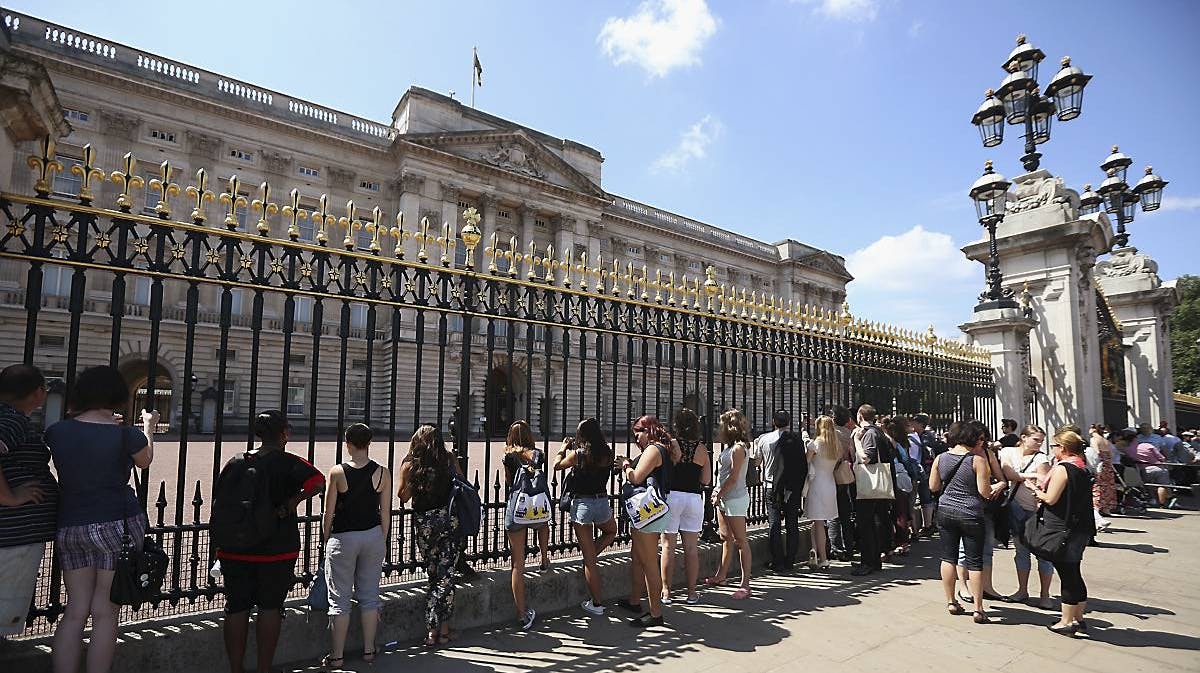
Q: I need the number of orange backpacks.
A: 0